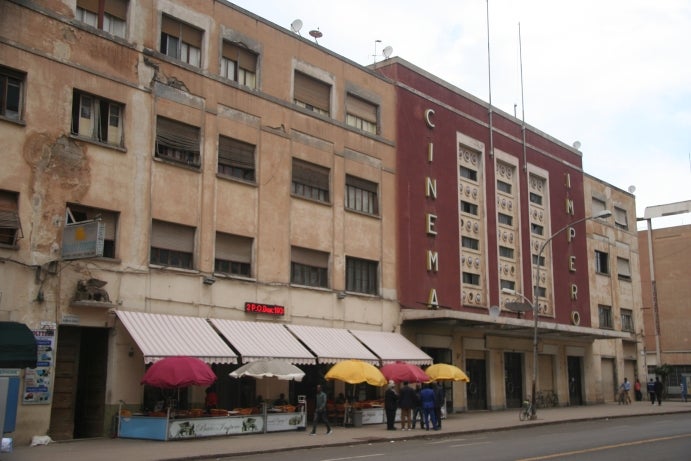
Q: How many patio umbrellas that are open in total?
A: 5